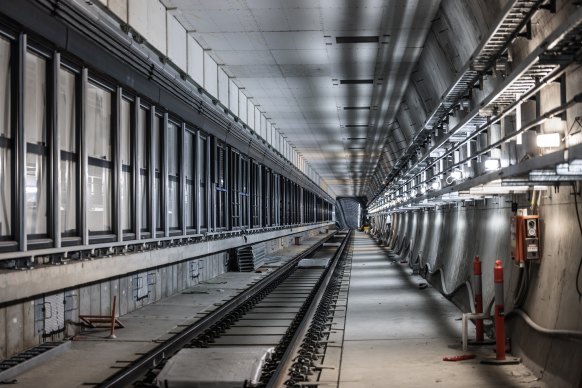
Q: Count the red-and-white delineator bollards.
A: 2